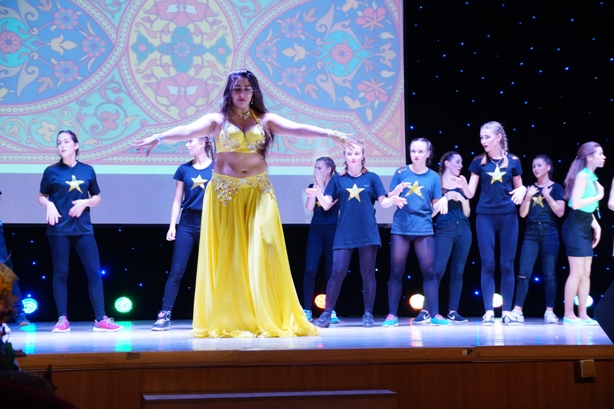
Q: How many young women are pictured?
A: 10